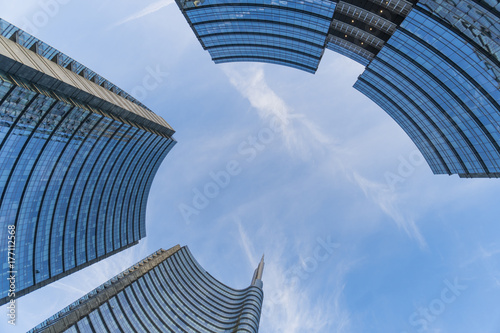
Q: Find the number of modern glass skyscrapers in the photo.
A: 3